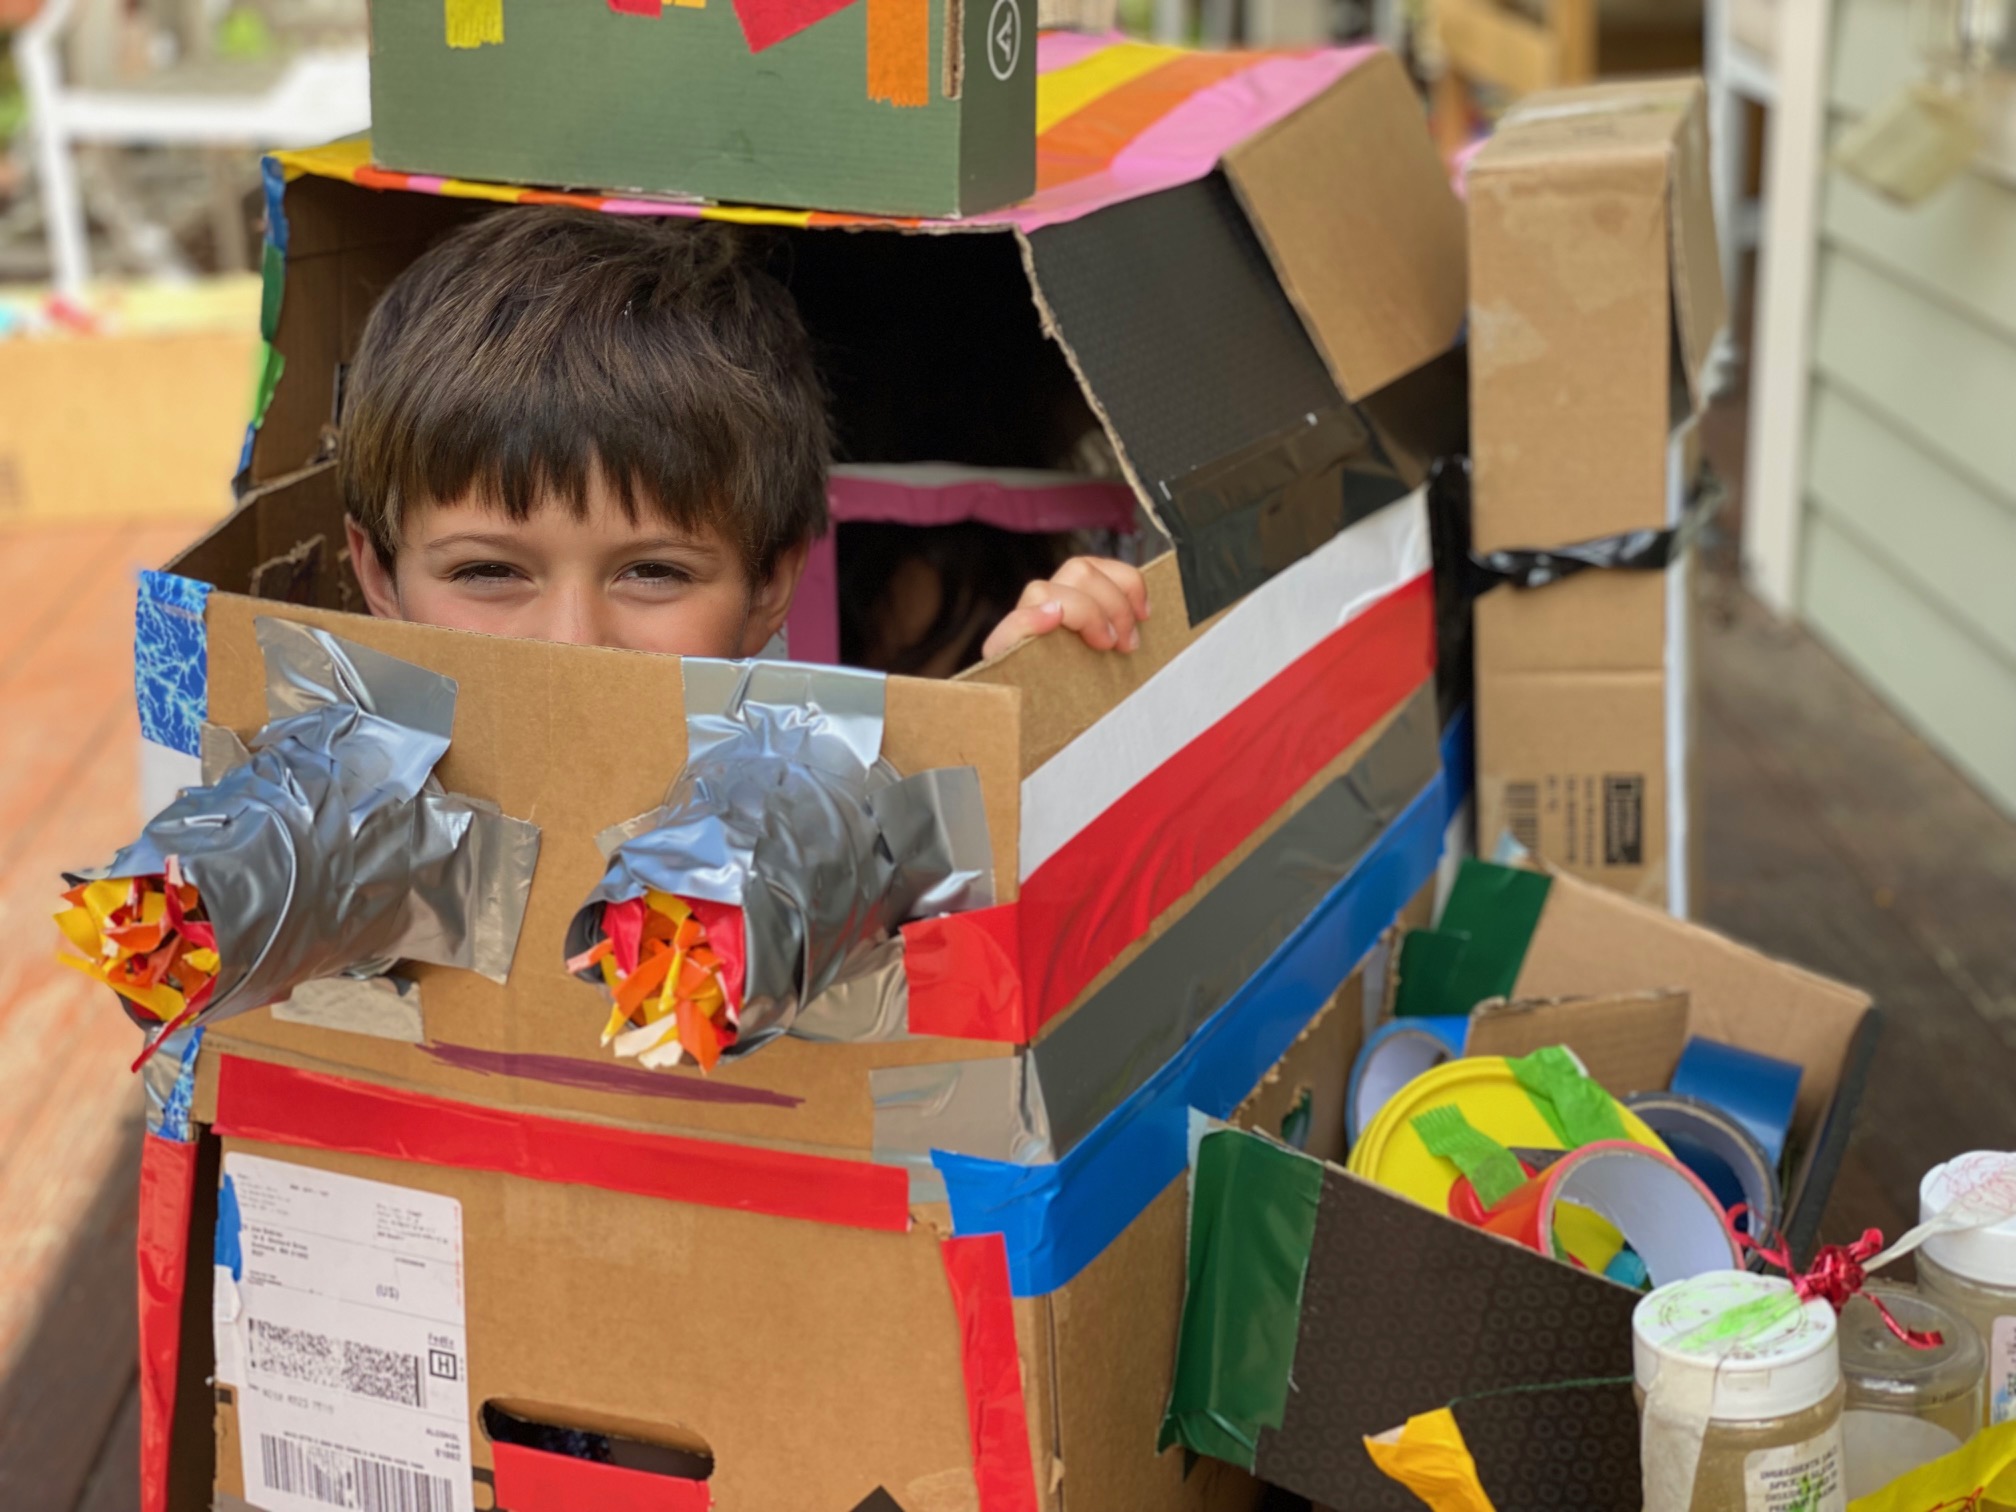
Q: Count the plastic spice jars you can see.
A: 3